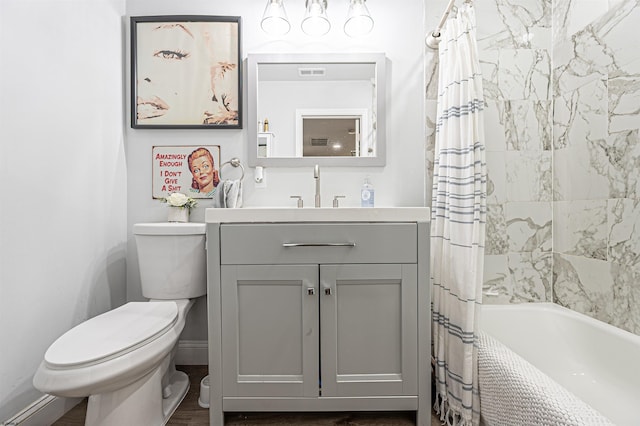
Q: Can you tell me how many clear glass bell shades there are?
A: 3